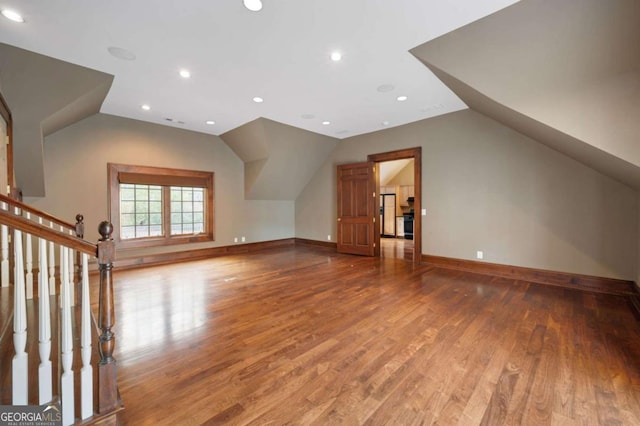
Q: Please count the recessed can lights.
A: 9